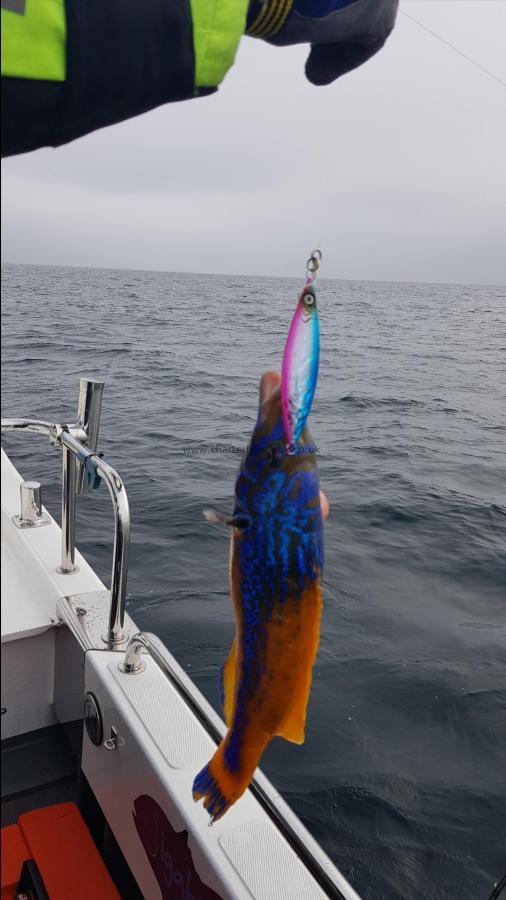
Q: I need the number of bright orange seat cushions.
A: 2